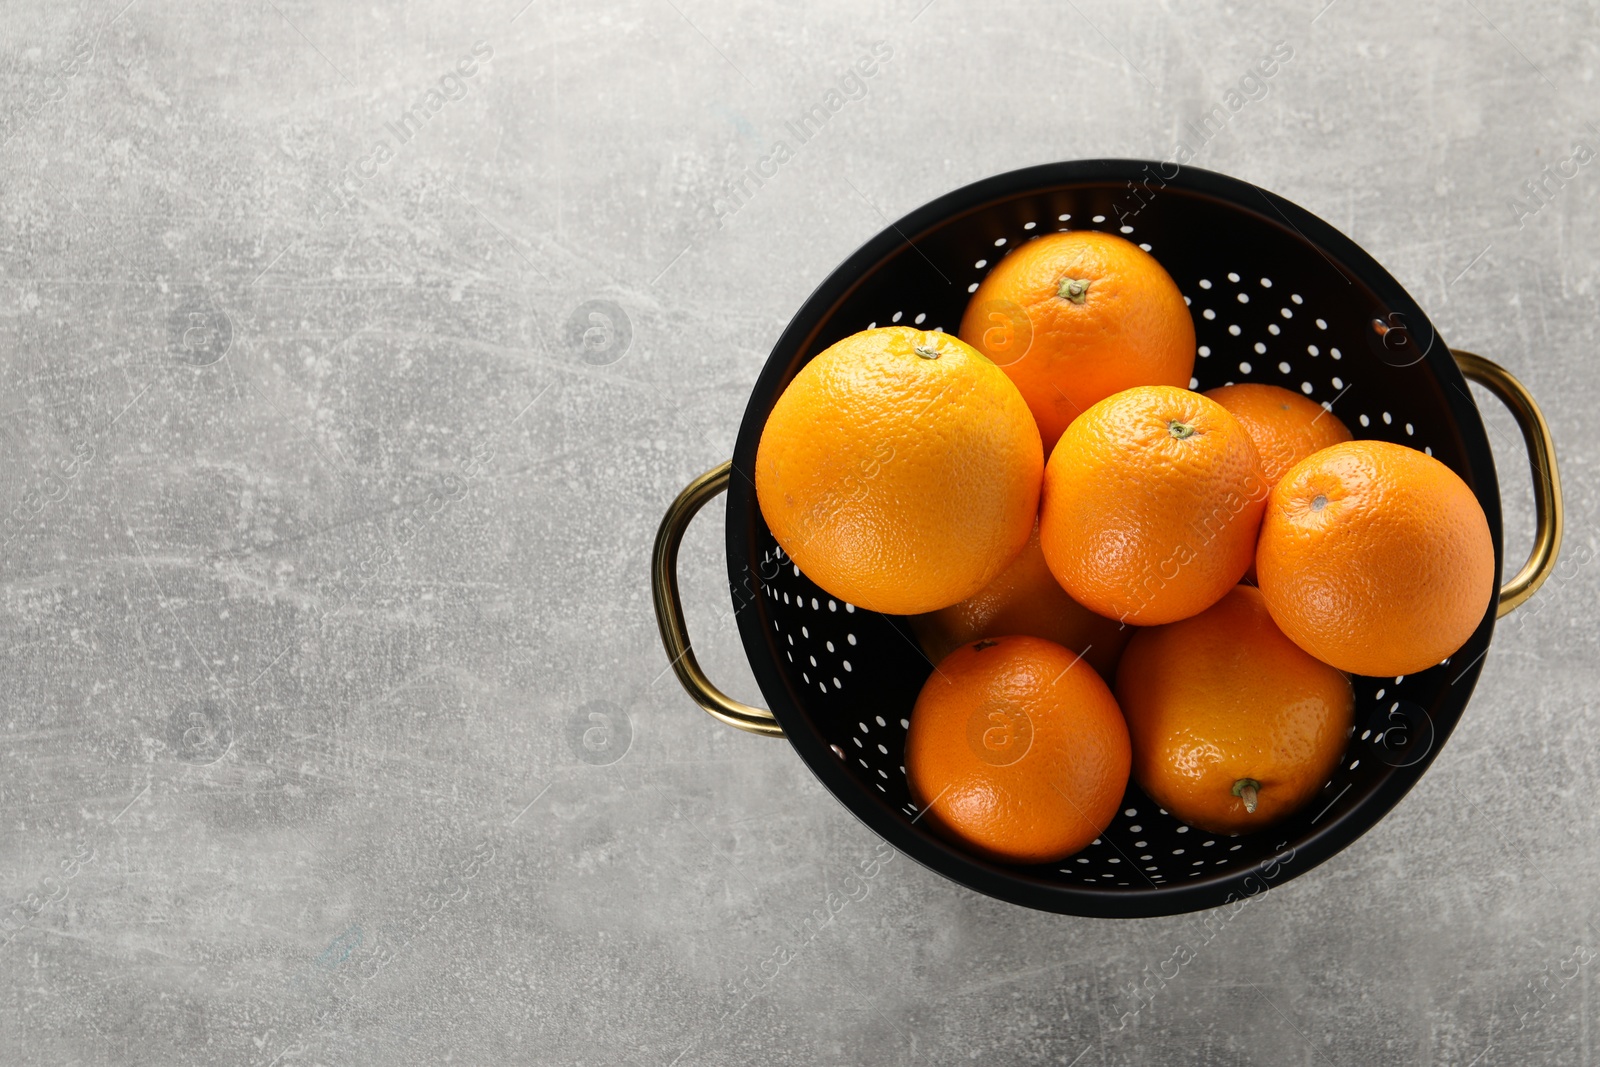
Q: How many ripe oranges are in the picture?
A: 8